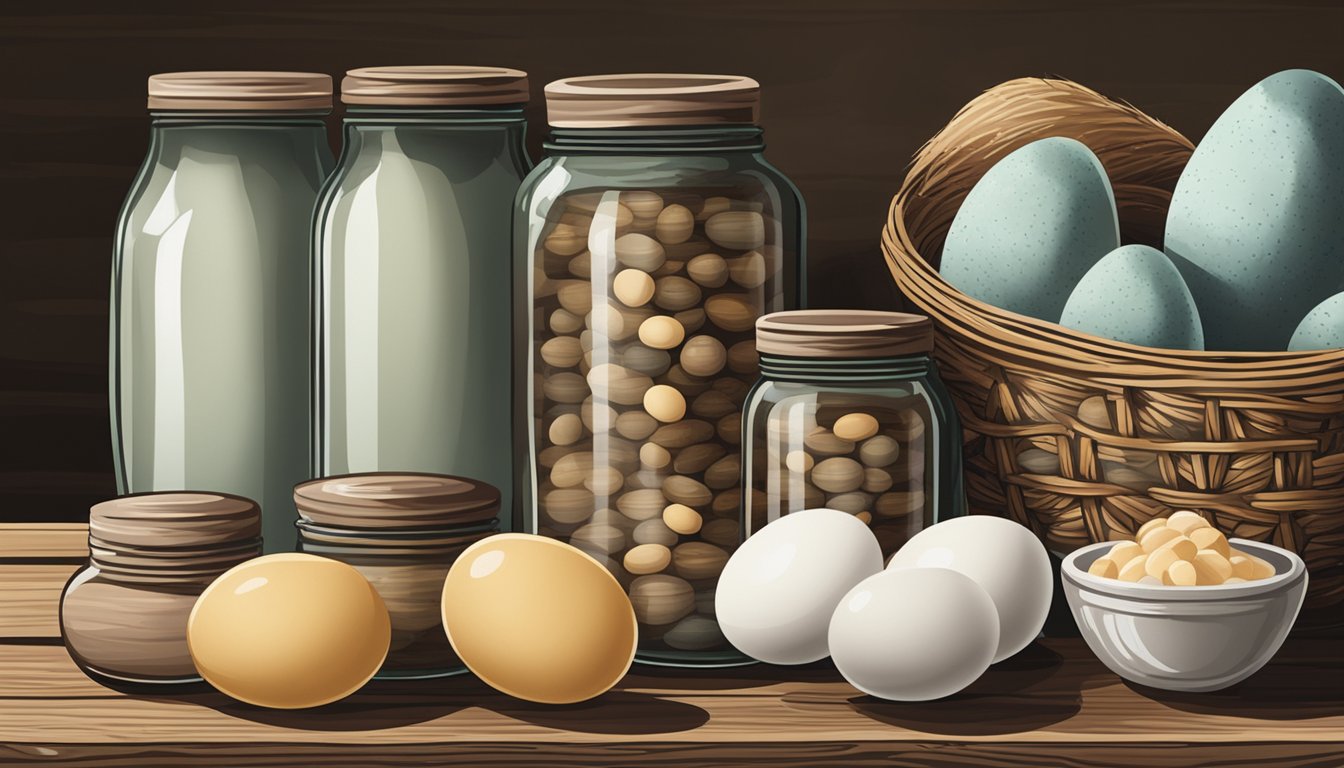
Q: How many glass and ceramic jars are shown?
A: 6